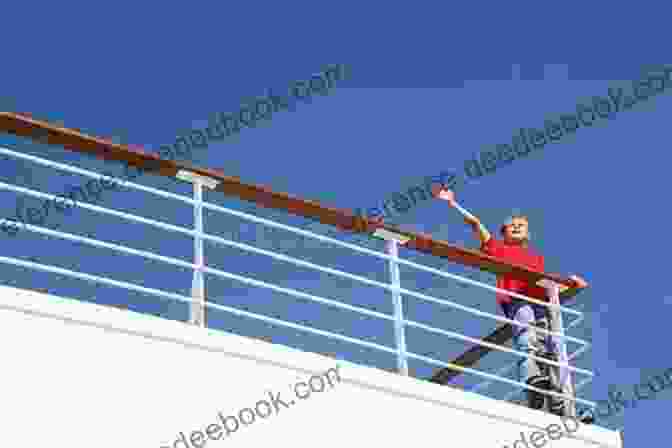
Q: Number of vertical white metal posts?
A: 3